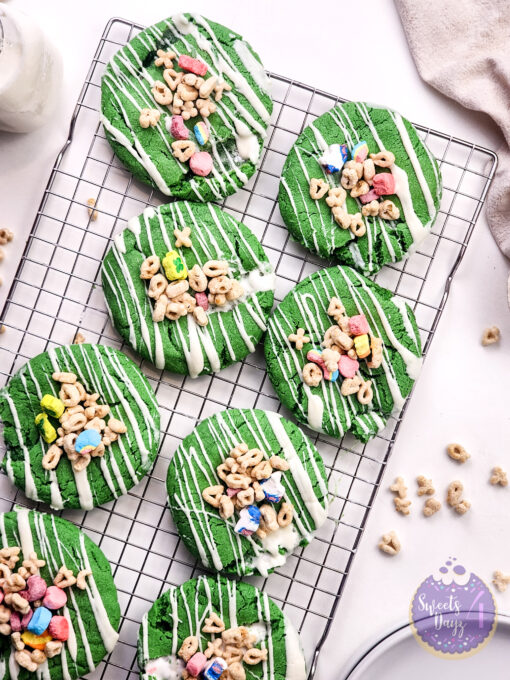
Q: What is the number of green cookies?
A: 8